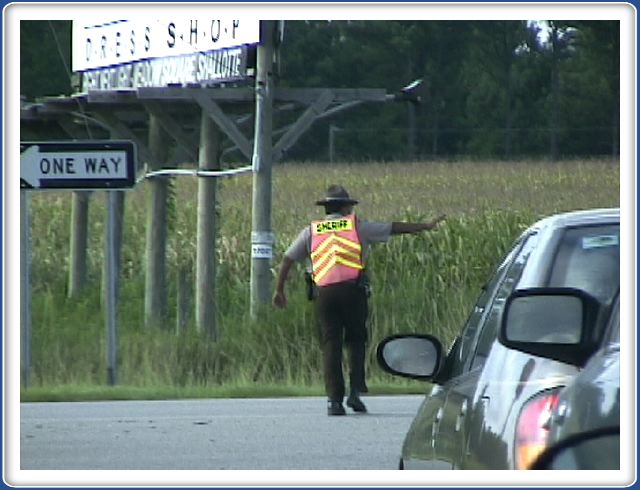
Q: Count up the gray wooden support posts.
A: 5